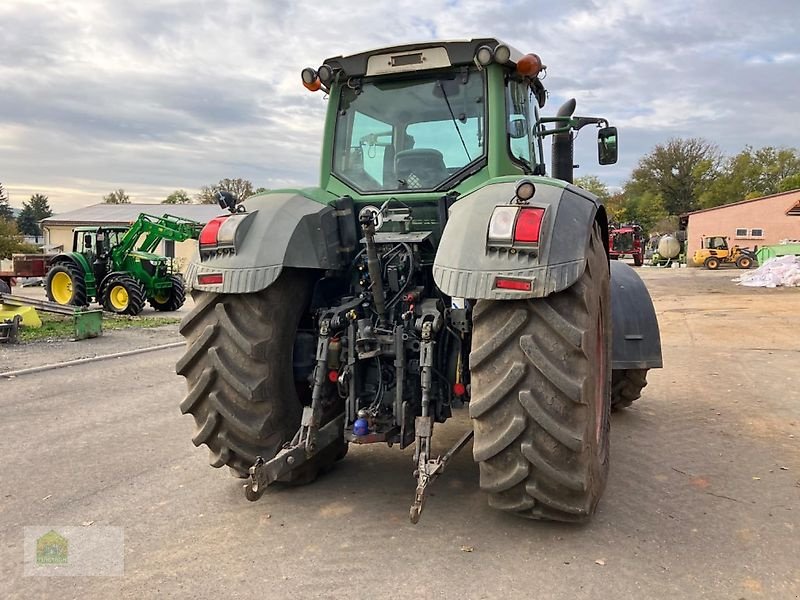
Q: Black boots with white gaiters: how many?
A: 0